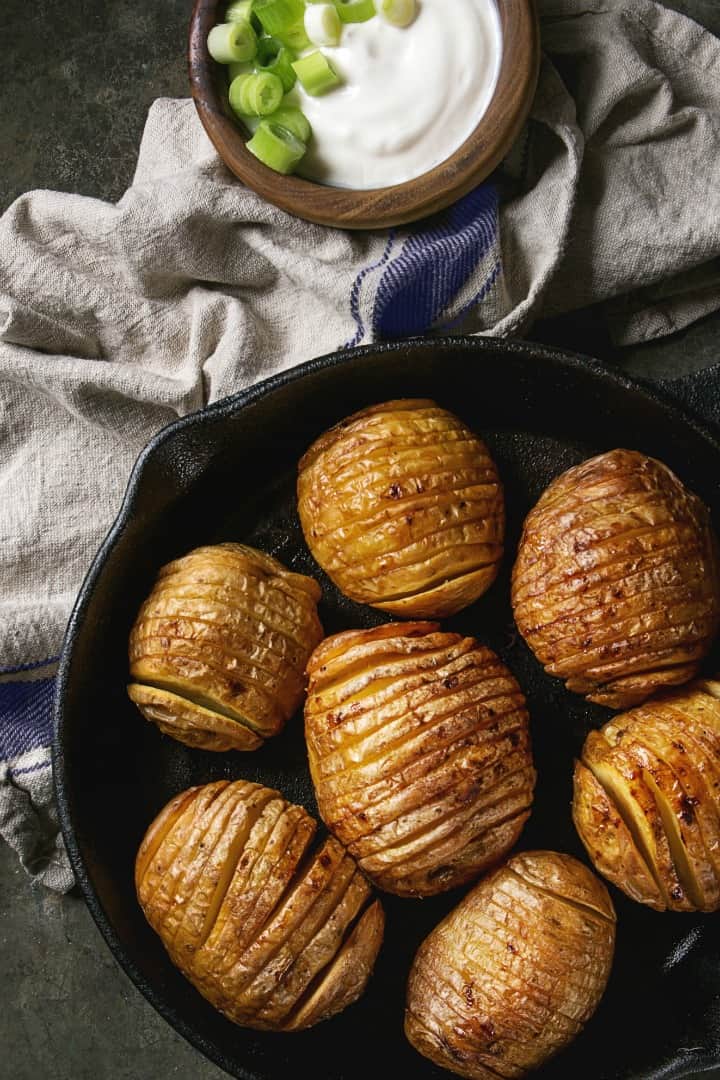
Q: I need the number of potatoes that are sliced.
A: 7